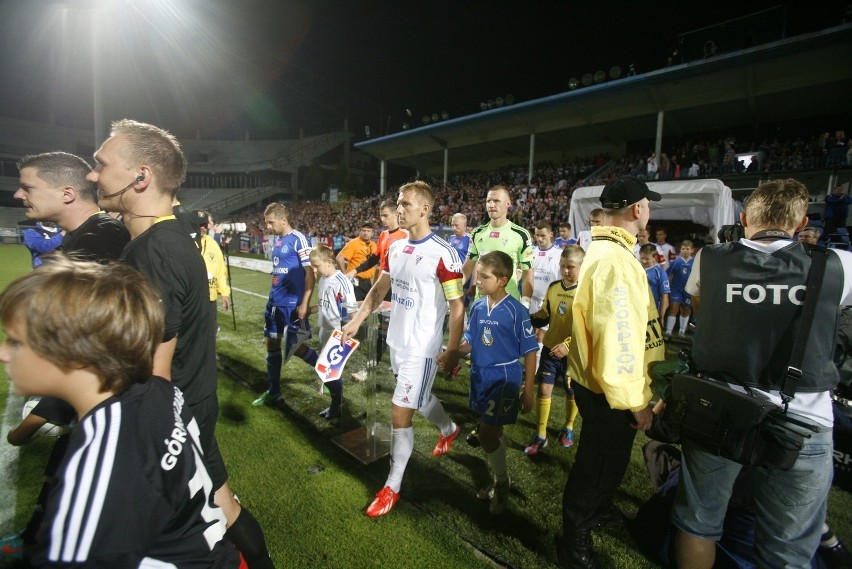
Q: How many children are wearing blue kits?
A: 3